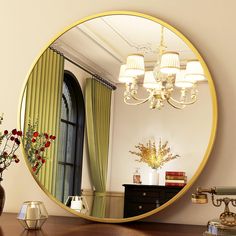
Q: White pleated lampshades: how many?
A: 6